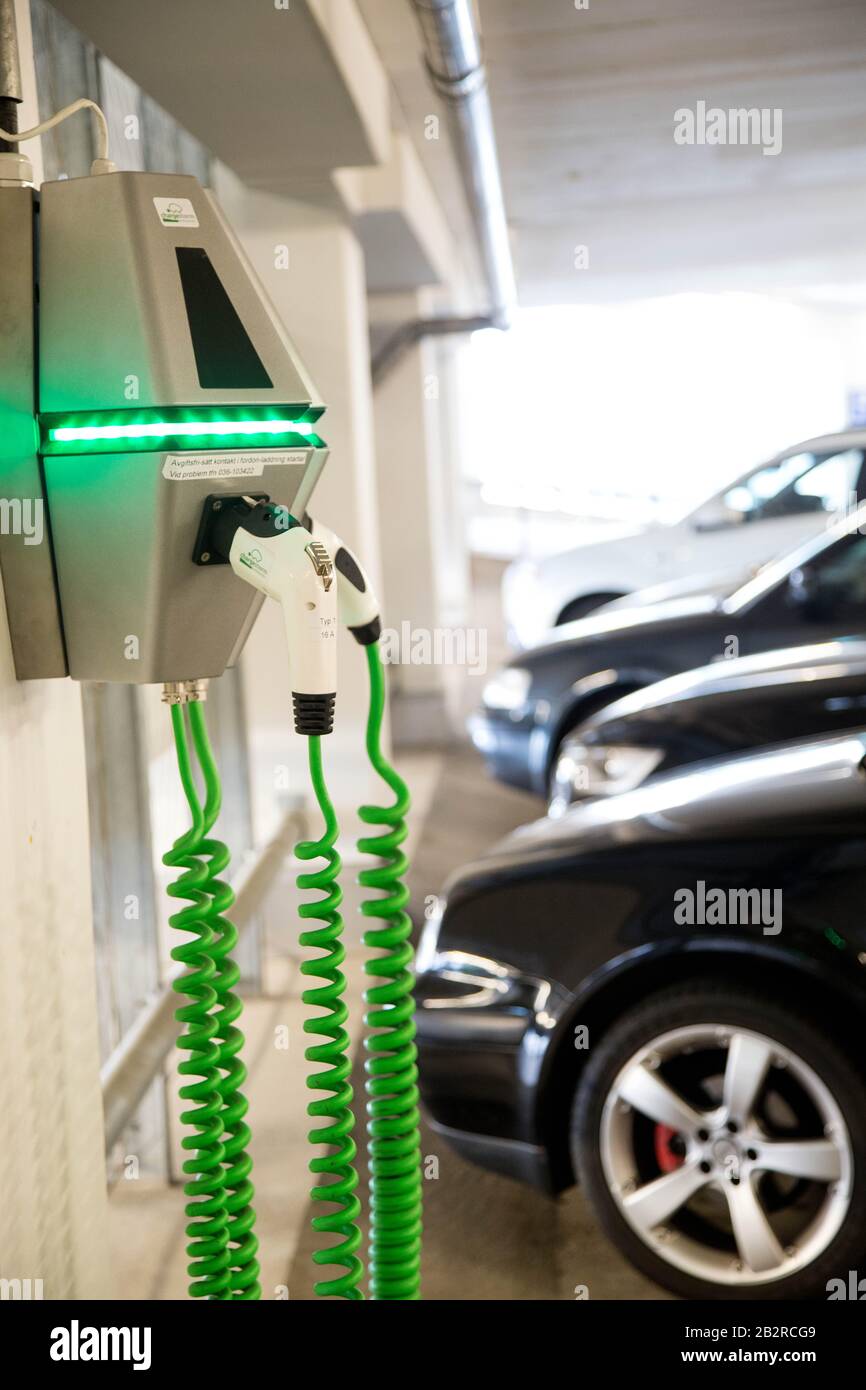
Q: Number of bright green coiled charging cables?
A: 4